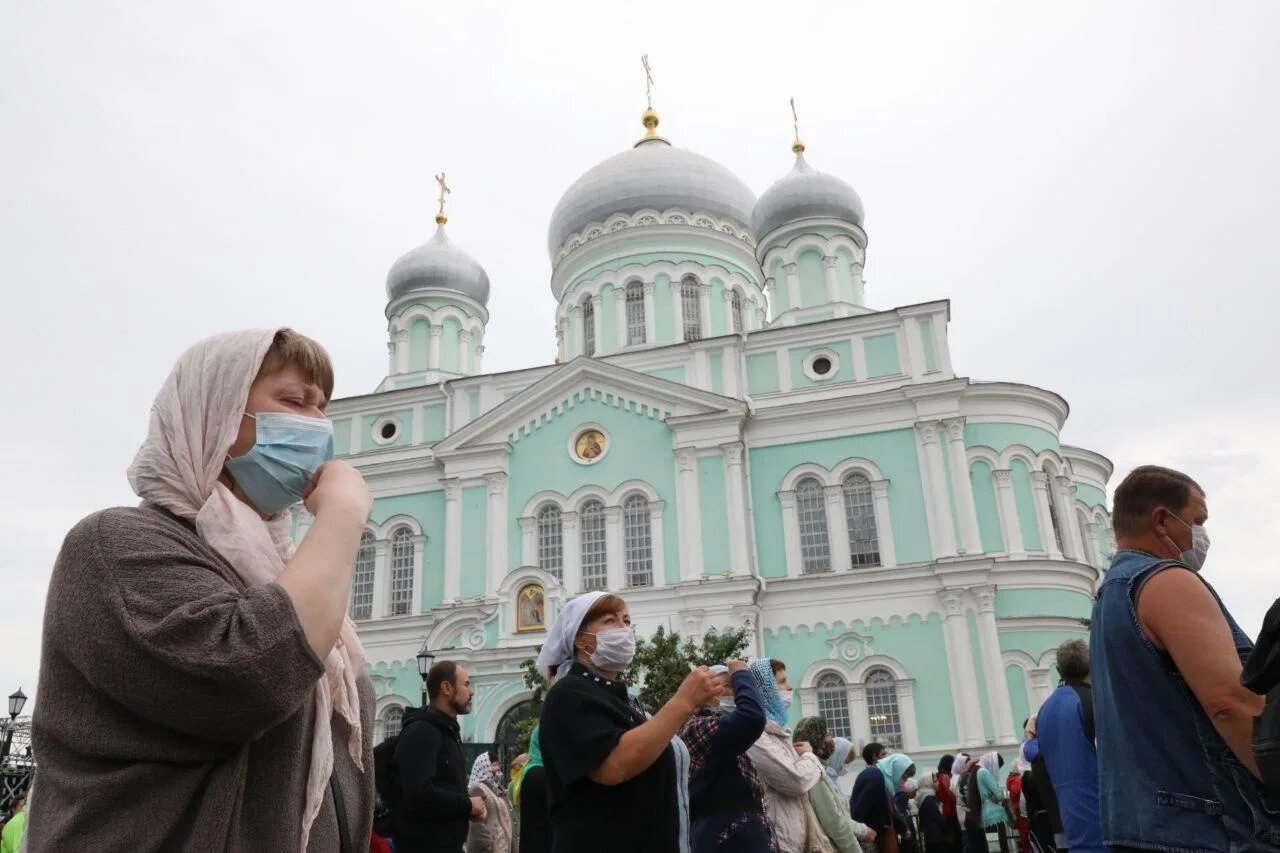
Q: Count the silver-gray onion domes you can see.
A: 3